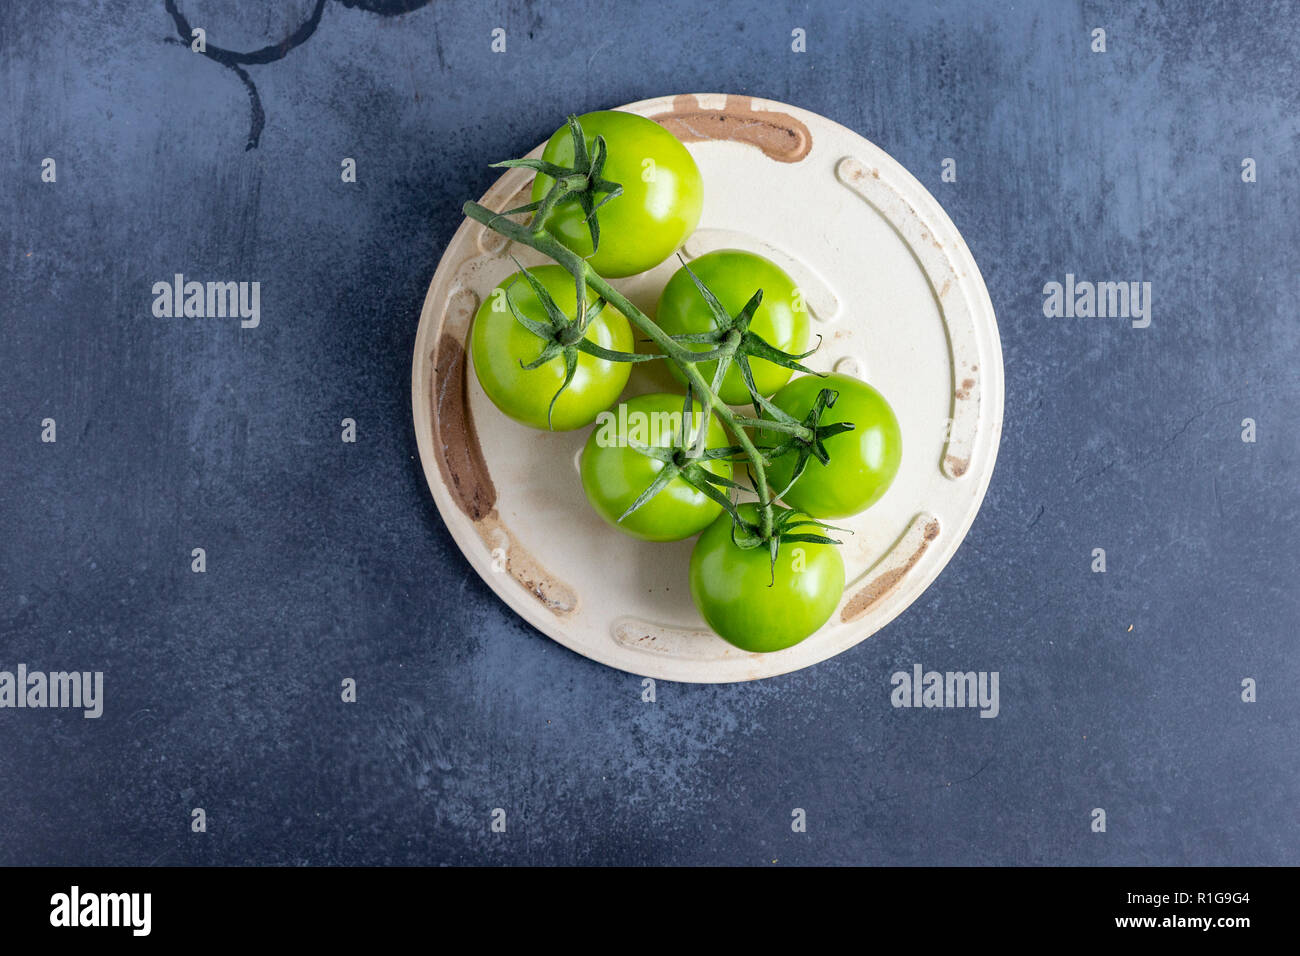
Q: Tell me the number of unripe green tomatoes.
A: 6